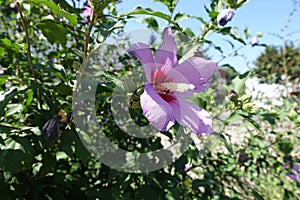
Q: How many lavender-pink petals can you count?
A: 5